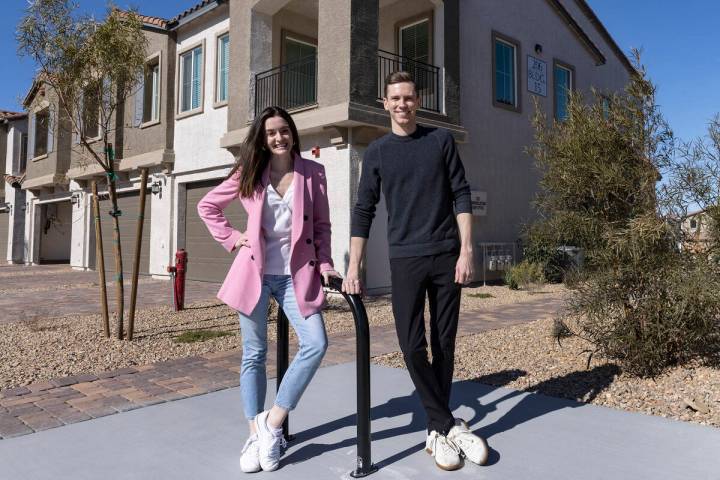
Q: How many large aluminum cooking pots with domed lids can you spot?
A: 0